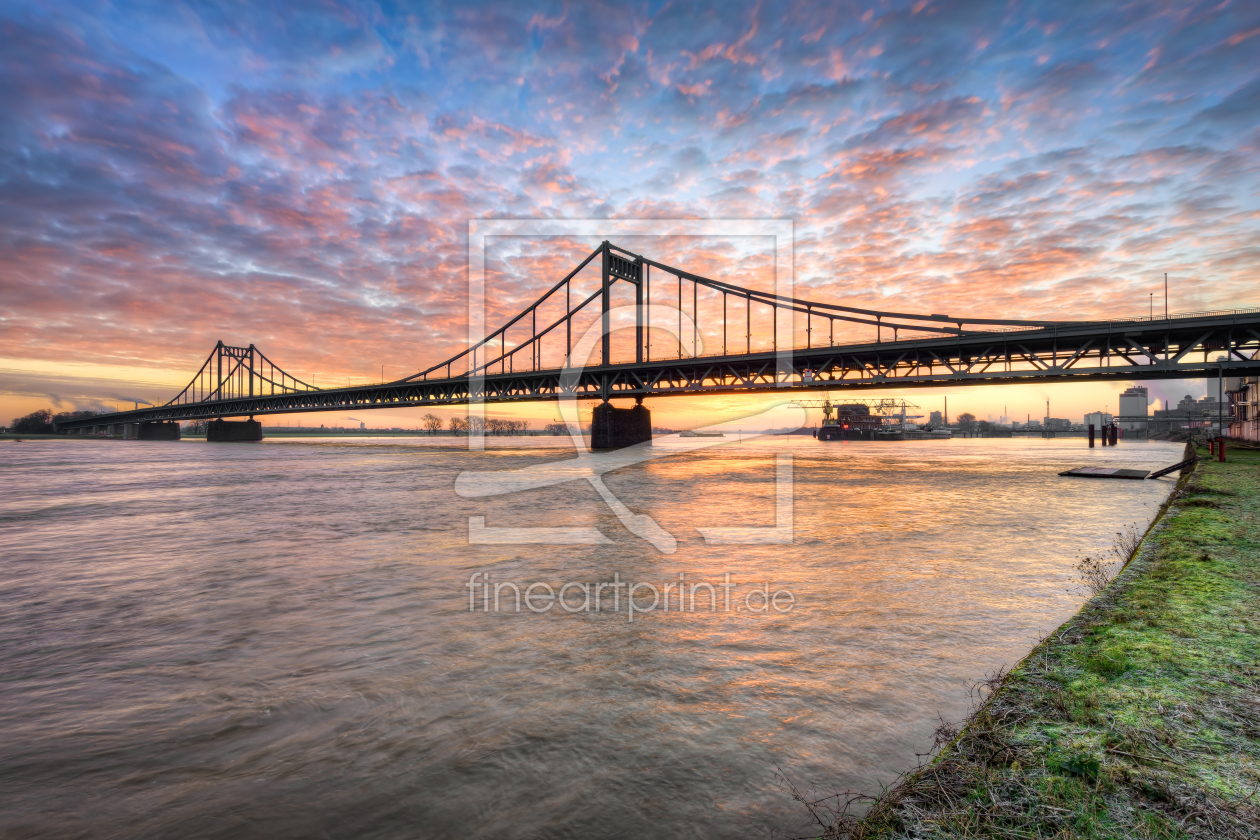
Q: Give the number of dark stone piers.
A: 3